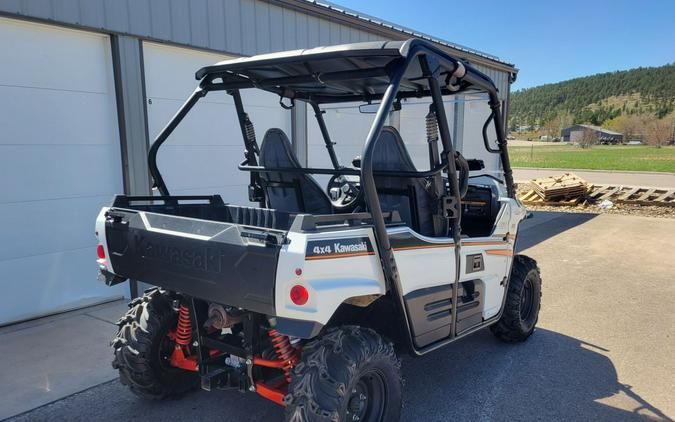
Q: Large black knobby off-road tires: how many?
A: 3